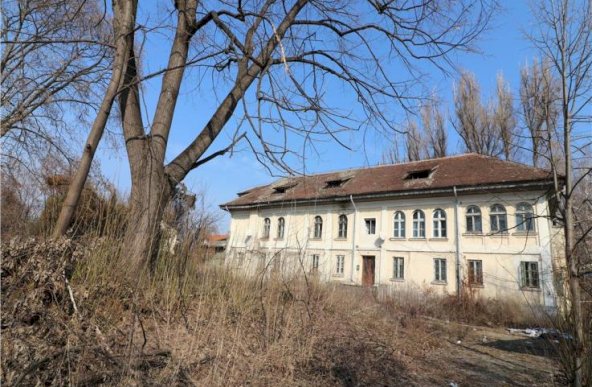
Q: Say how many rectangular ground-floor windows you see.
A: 6